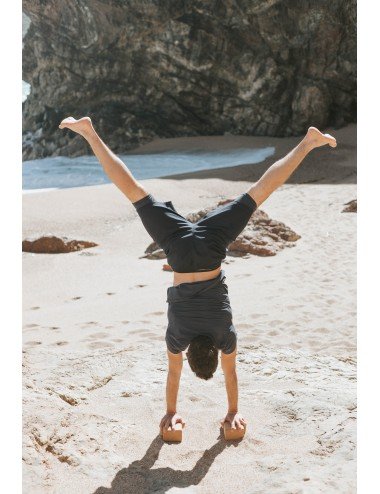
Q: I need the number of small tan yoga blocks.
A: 2